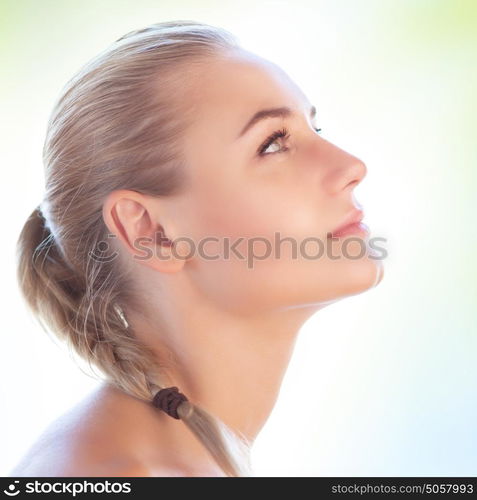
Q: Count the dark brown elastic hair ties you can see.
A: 1